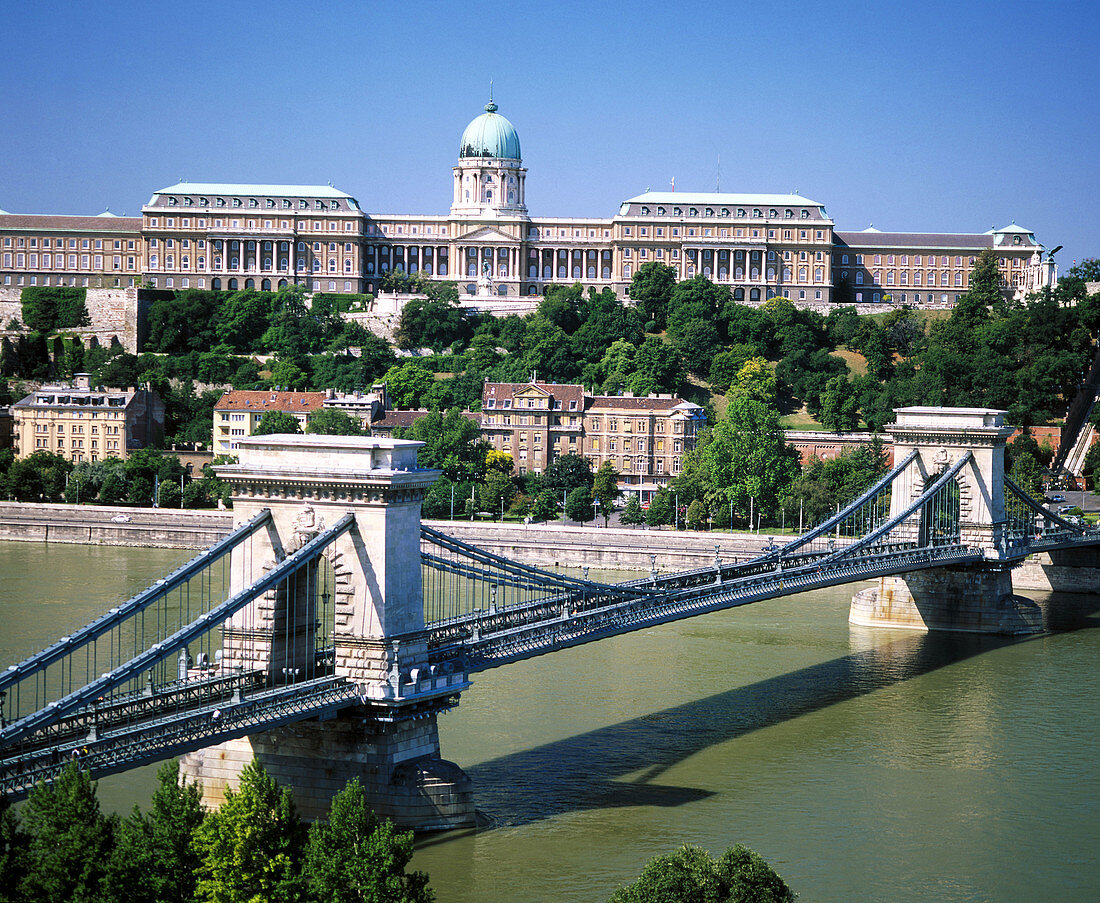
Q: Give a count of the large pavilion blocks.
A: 2